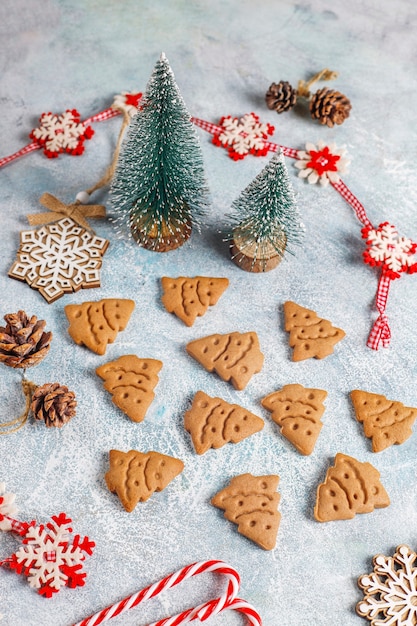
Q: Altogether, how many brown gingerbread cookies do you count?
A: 11